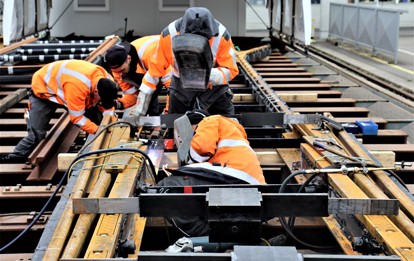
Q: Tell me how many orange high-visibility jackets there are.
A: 4